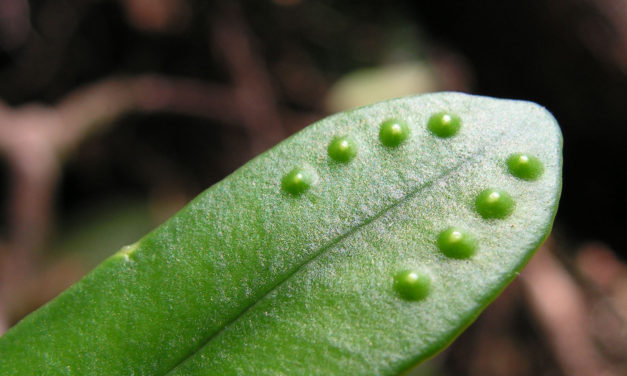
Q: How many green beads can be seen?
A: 8